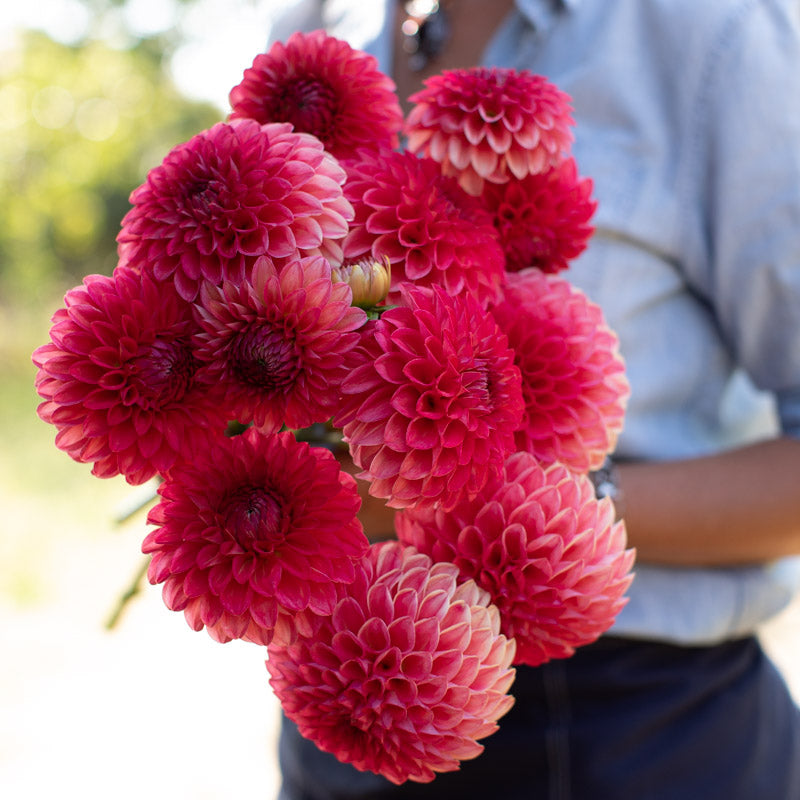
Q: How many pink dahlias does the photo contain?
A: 12